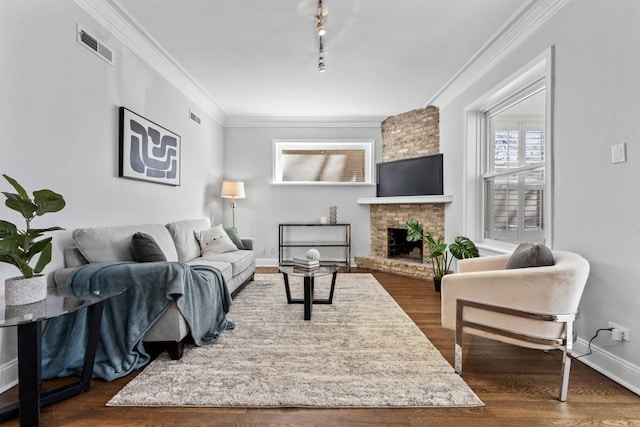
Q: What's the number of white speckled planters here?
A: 1